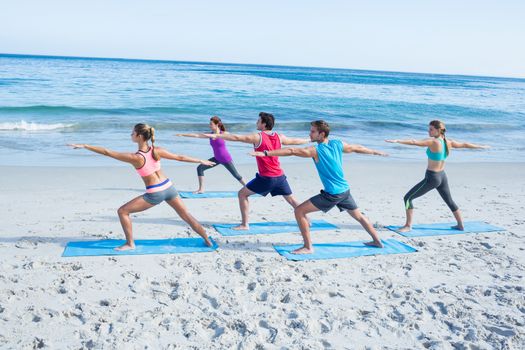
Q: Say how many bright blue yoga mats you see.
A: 5